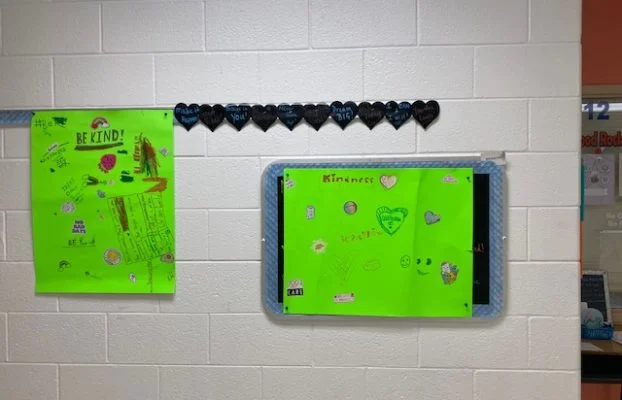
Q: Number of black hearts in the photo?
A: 10